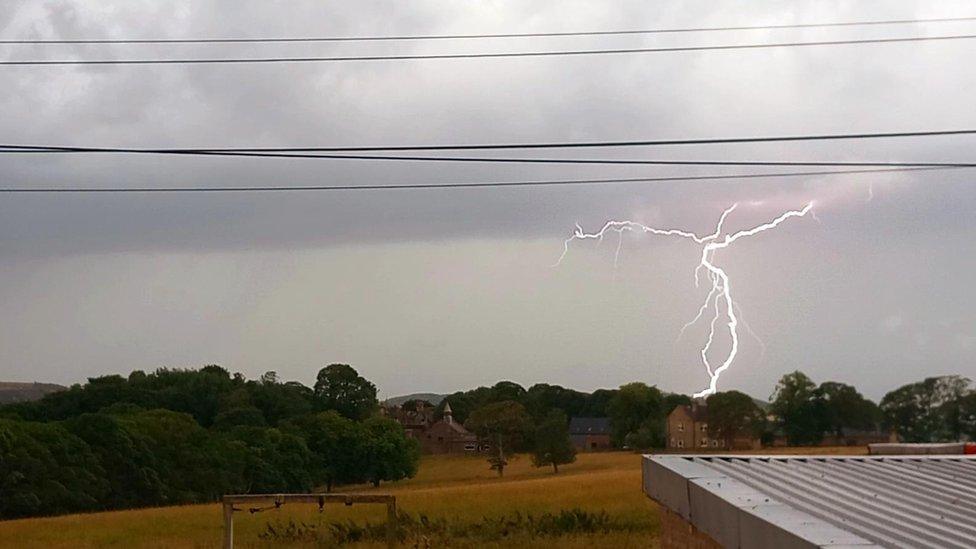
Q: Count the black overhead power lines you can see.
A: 5